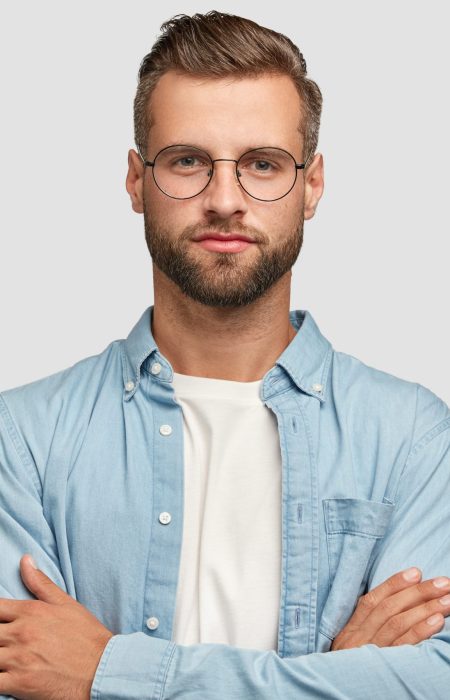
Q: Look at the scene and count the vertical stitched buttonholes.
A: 3